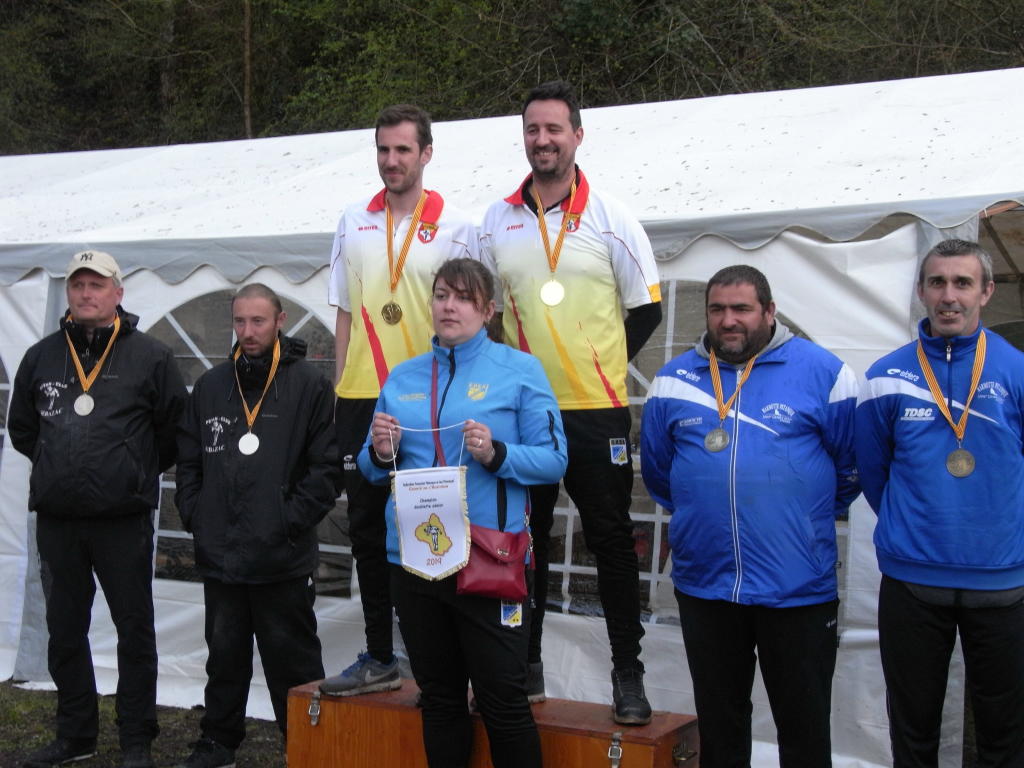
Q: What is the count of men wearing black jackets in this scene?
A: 2